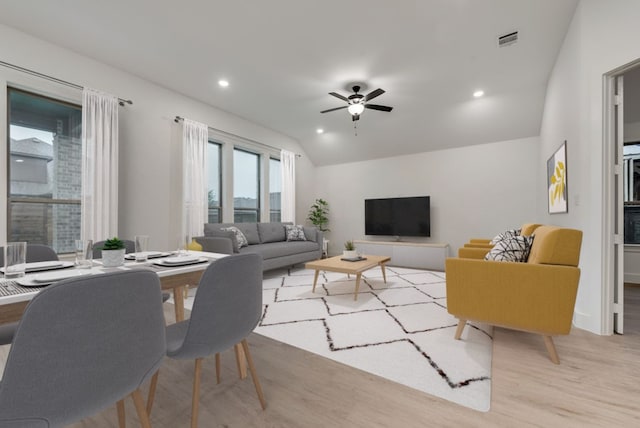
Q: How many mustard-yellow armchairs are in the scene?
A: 2